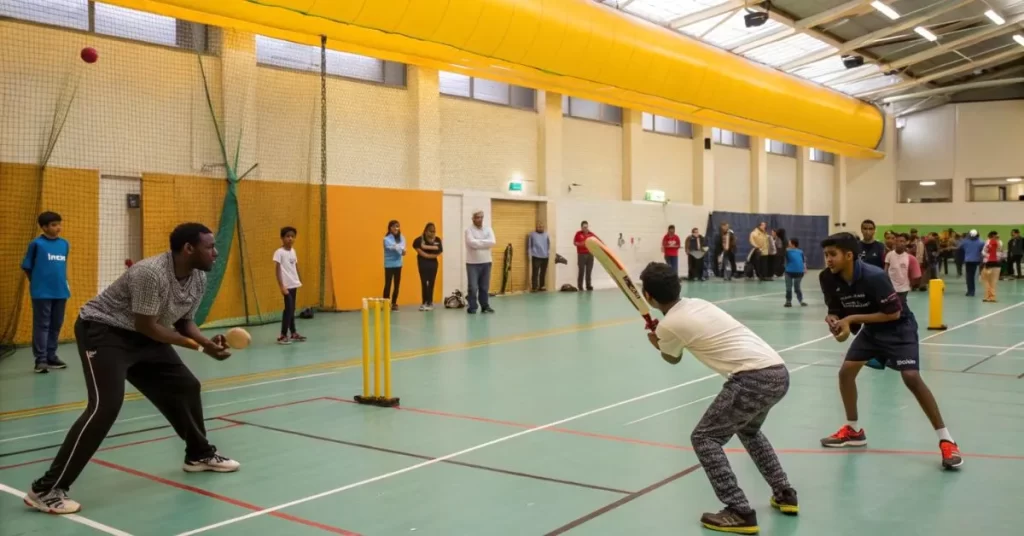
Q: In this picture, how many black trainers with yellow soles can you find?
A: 2